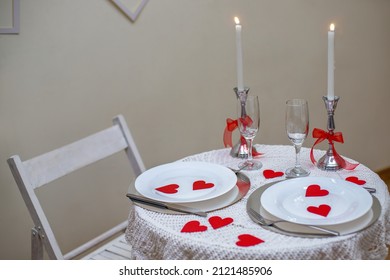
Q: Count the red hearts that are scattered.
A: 9